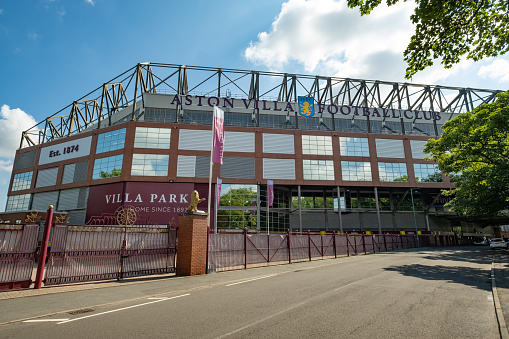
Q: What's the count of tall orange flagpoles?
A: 0